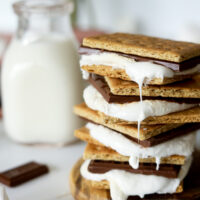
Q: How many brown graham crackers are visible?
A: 8